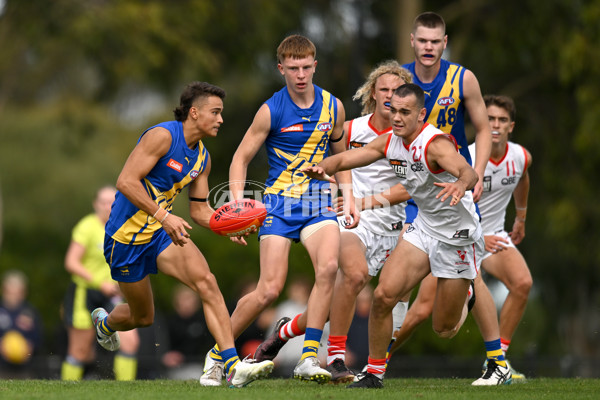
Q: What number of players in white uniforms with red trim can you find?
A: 3